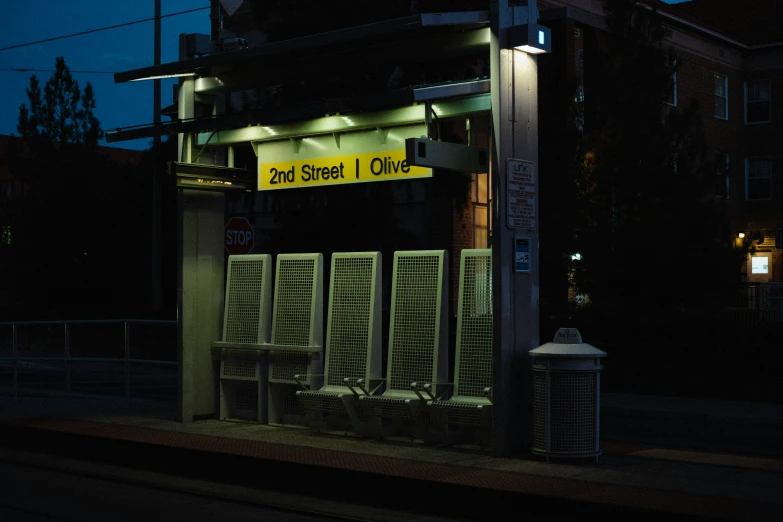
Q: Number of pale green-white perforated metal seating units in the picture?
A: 5